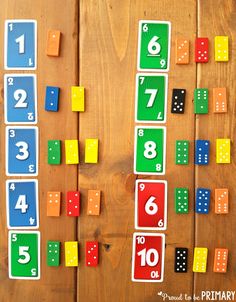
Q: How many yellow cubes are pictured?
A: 7